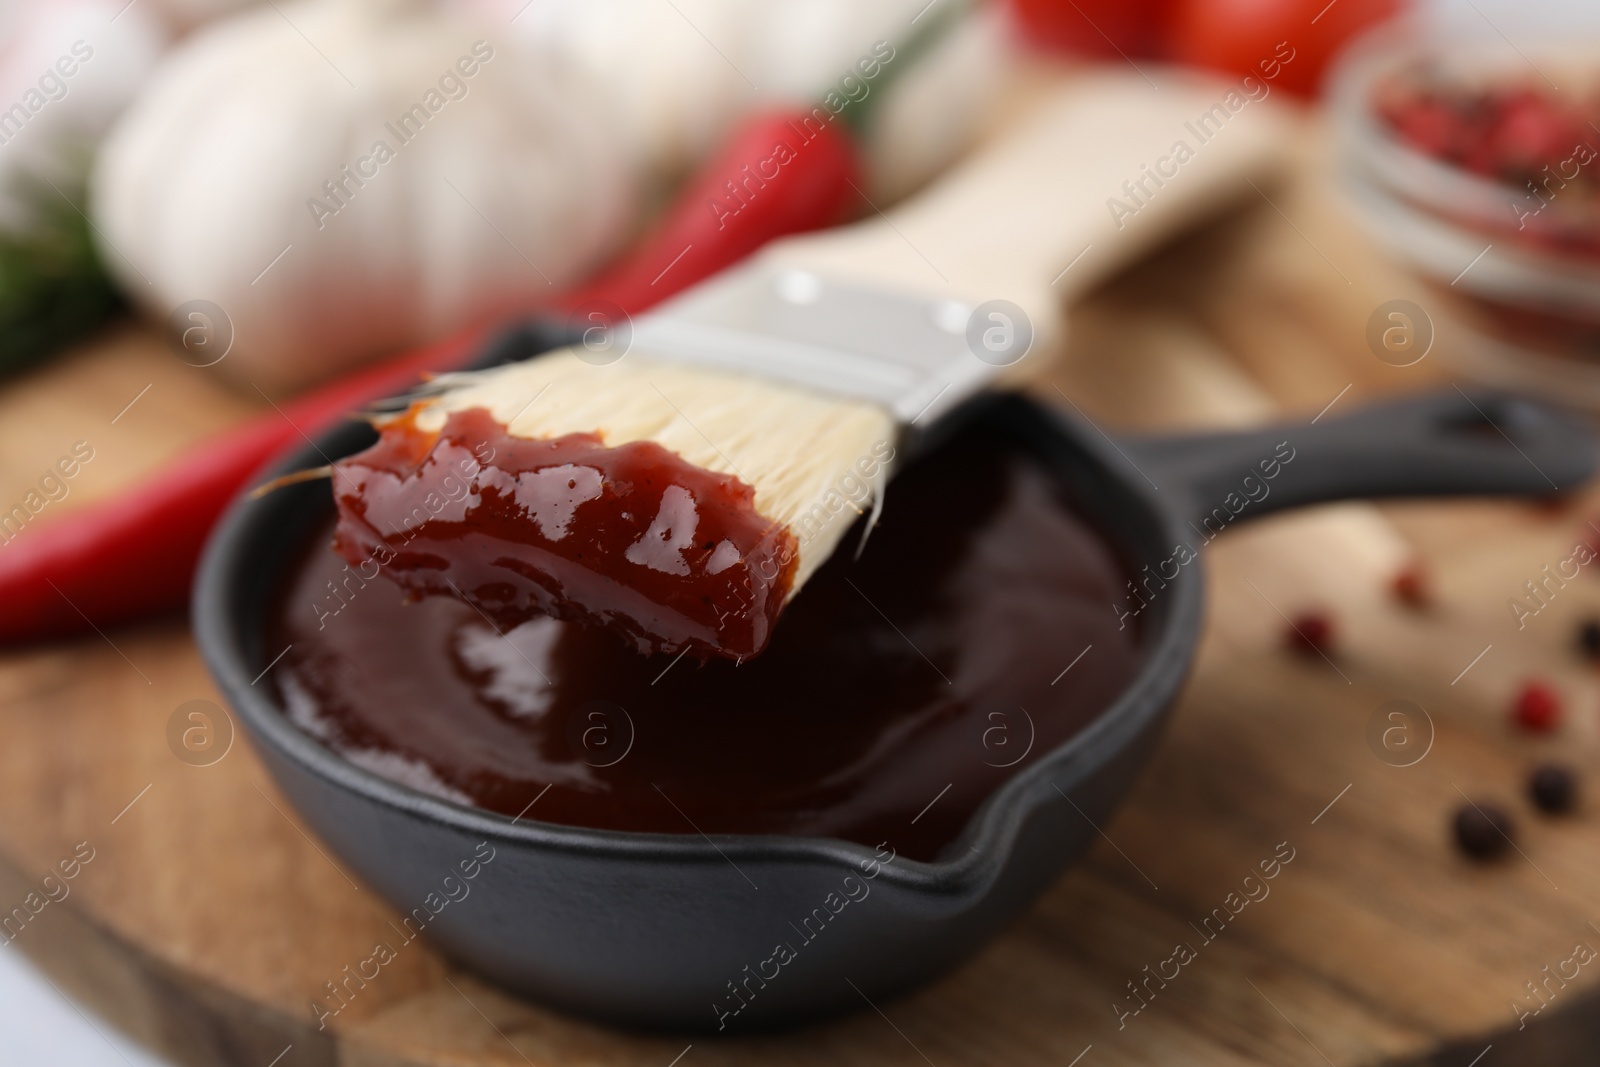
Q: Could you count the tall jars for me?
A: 0